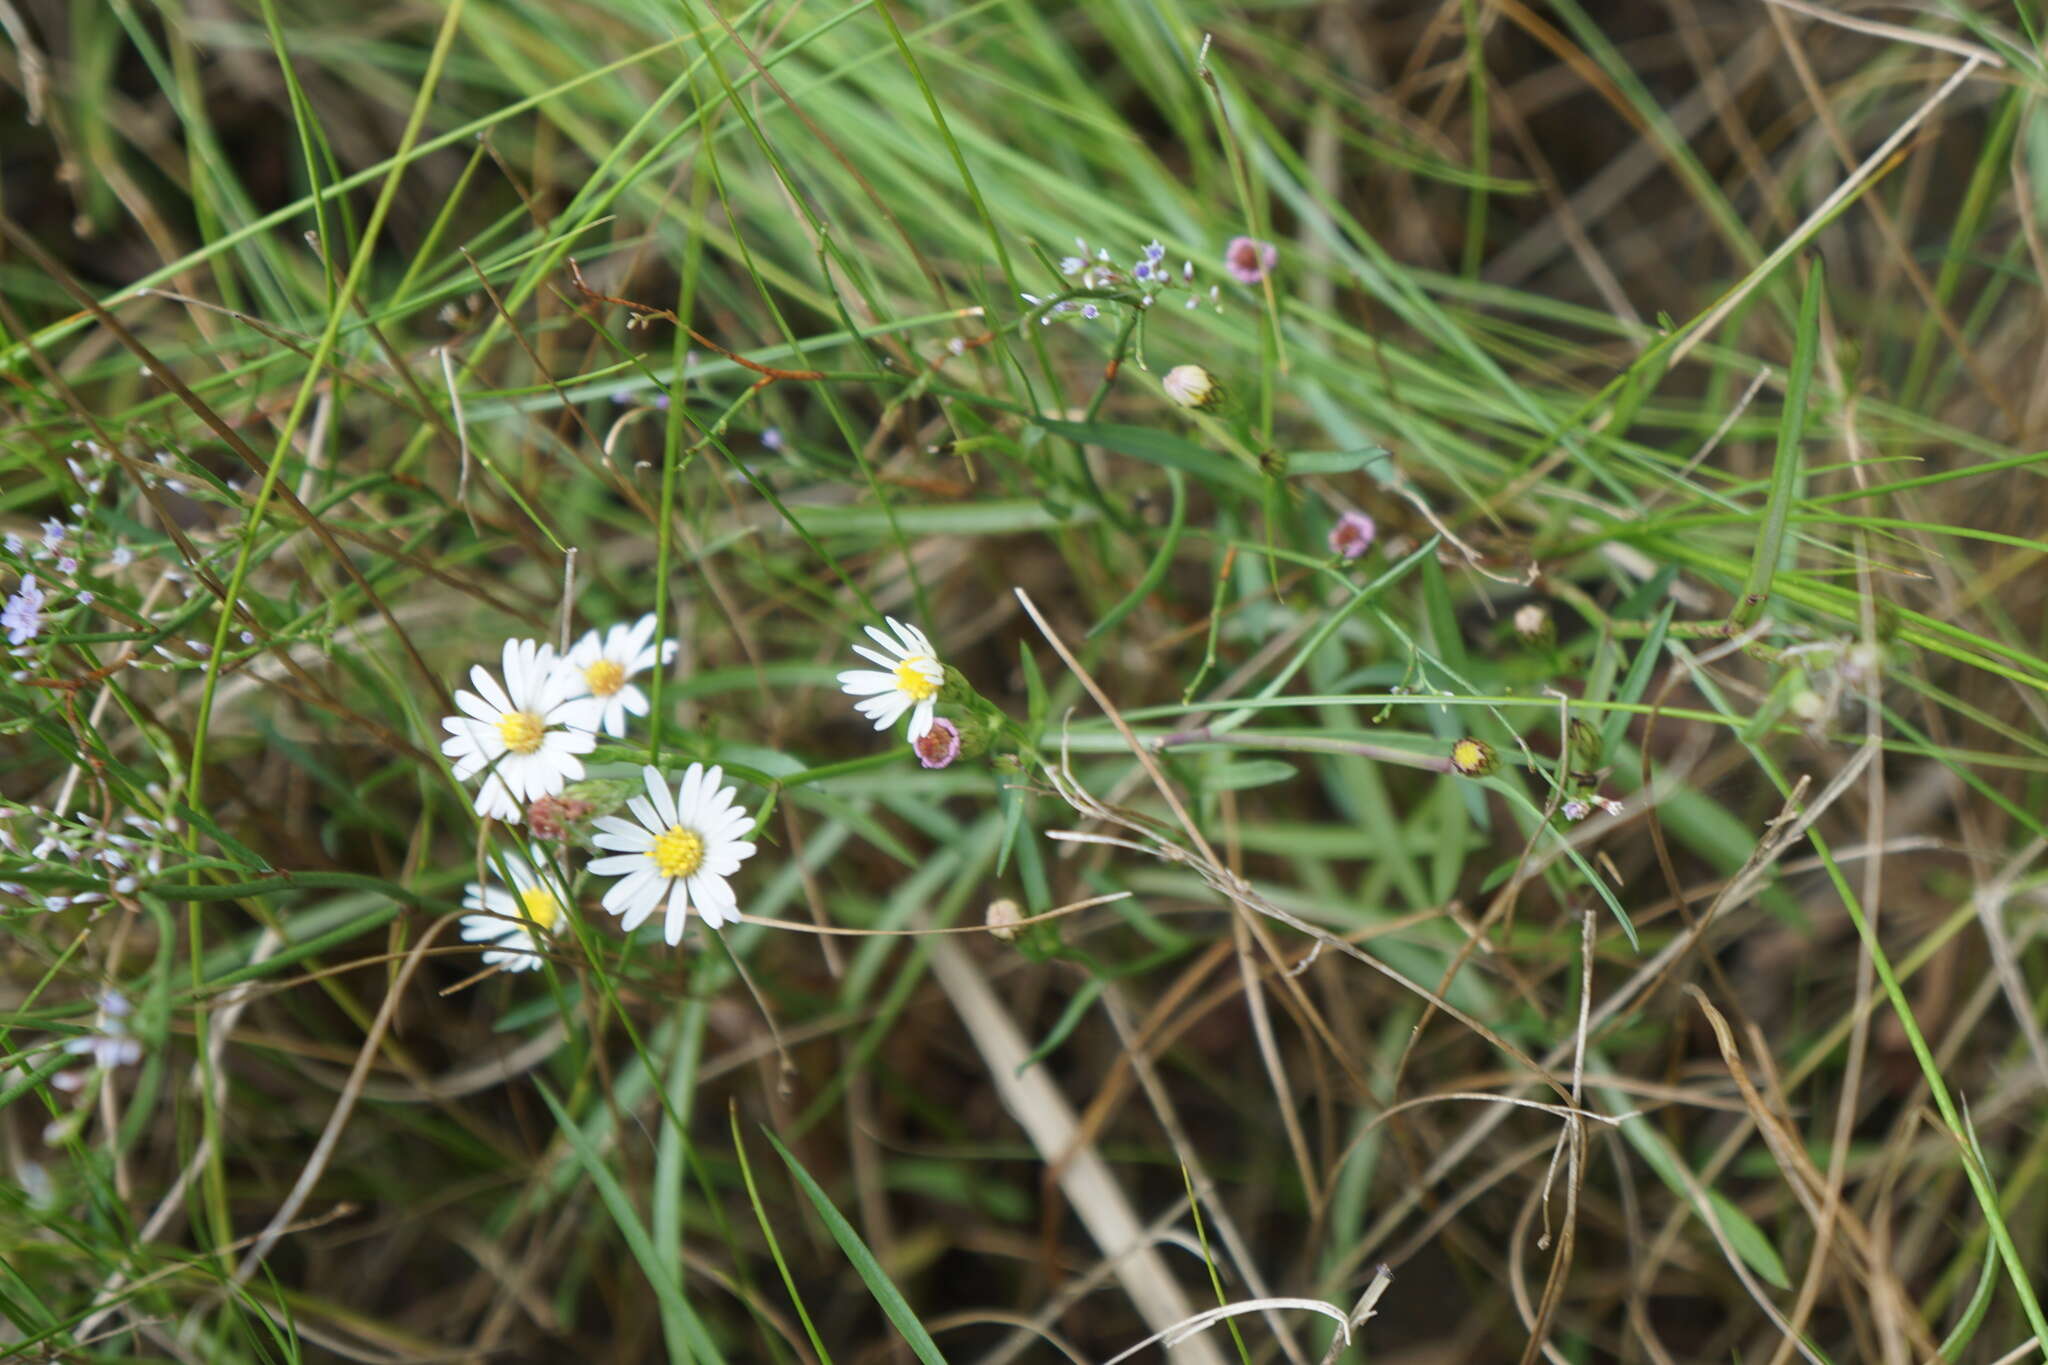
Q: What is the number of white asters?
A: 5